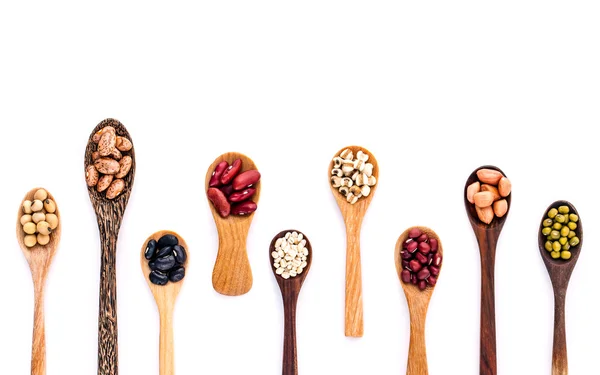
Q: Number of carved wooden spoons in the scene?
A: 9